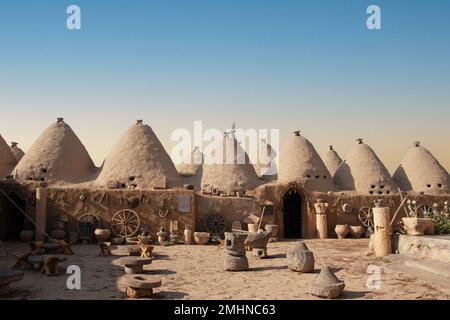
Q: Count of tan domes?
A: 11